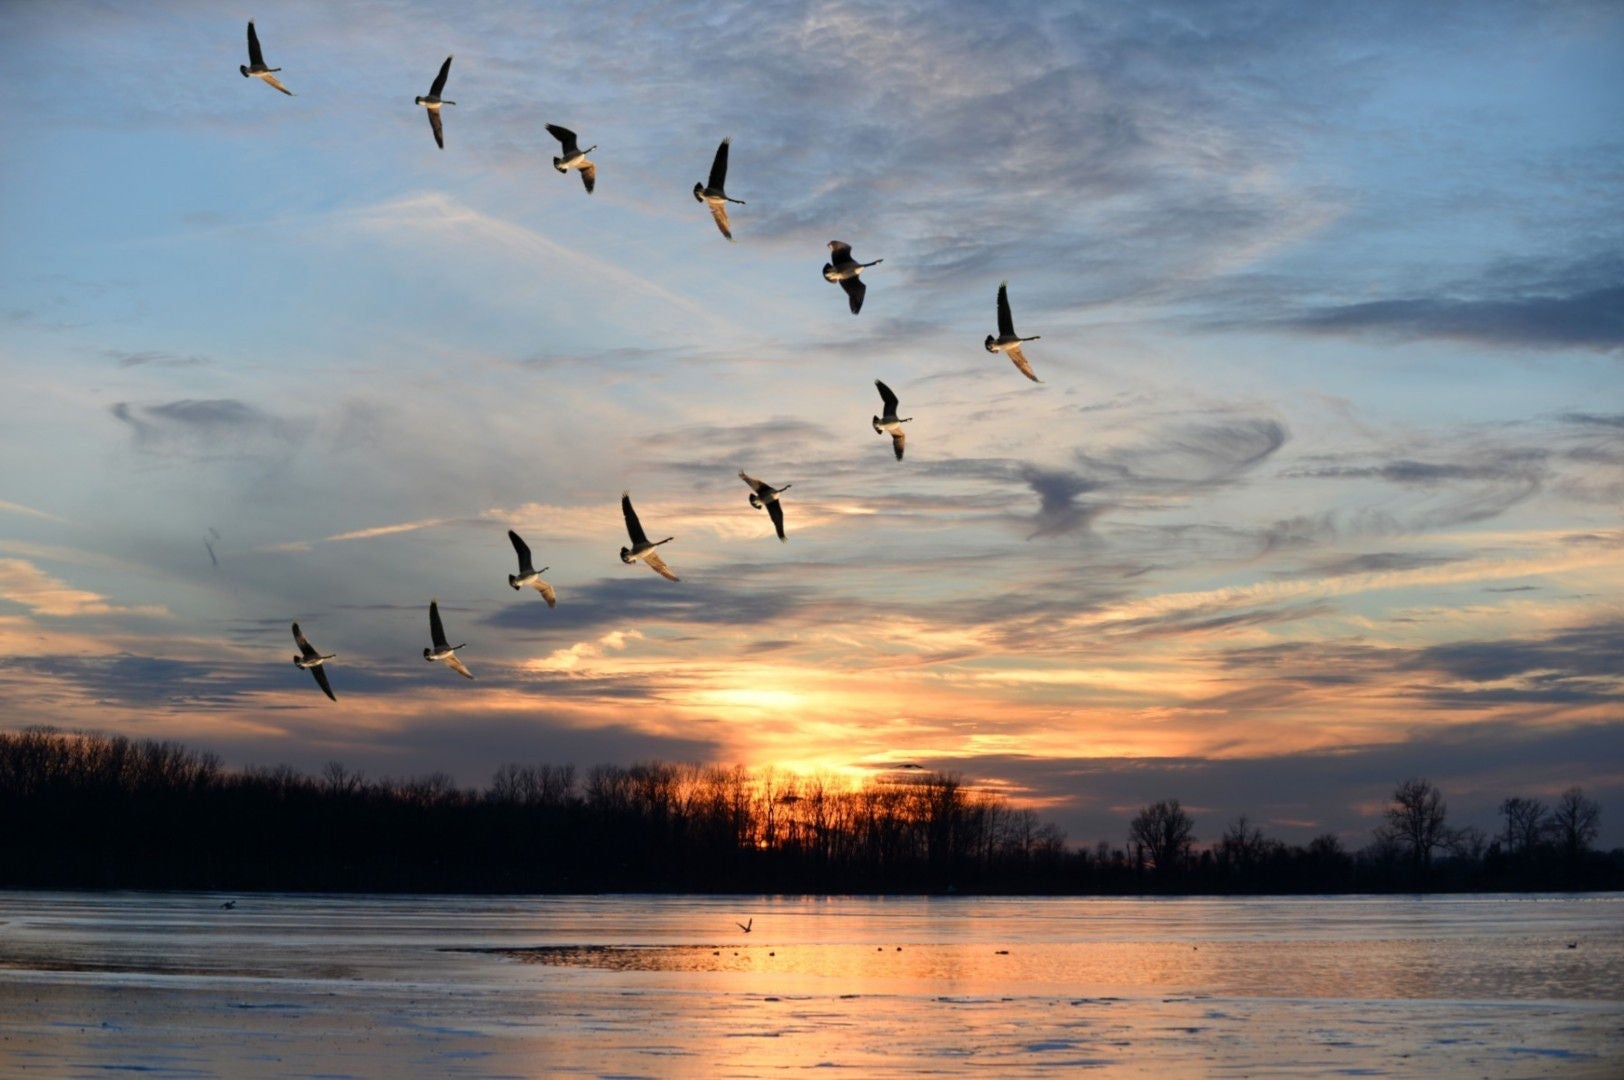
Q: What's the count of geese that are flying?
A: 12